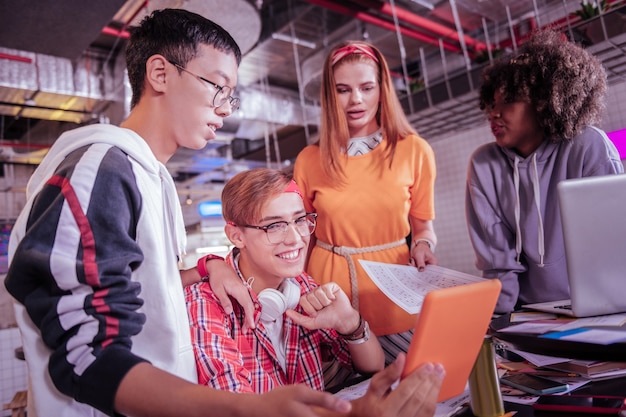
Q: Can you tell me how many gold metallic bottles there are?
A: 1